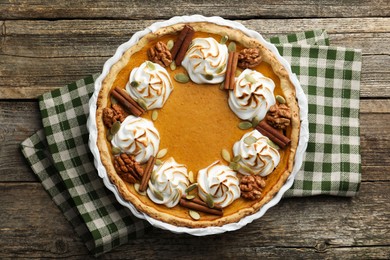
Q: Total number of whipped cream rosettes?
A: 7